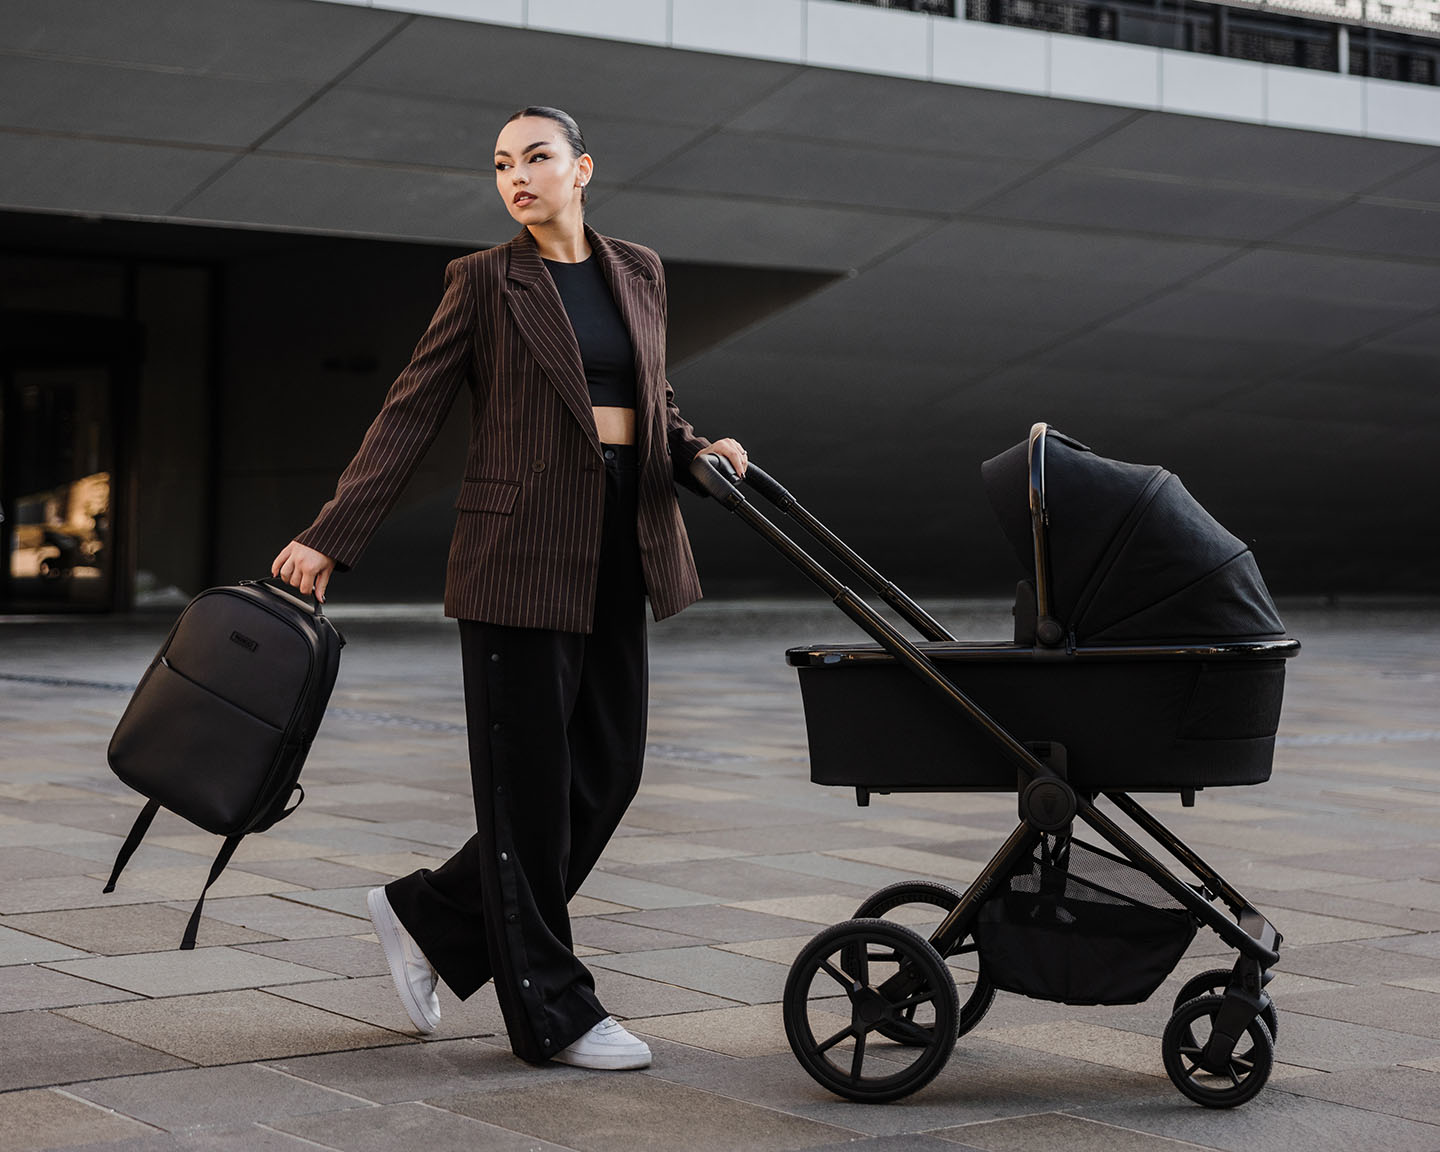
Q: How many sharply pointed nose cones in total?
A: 0